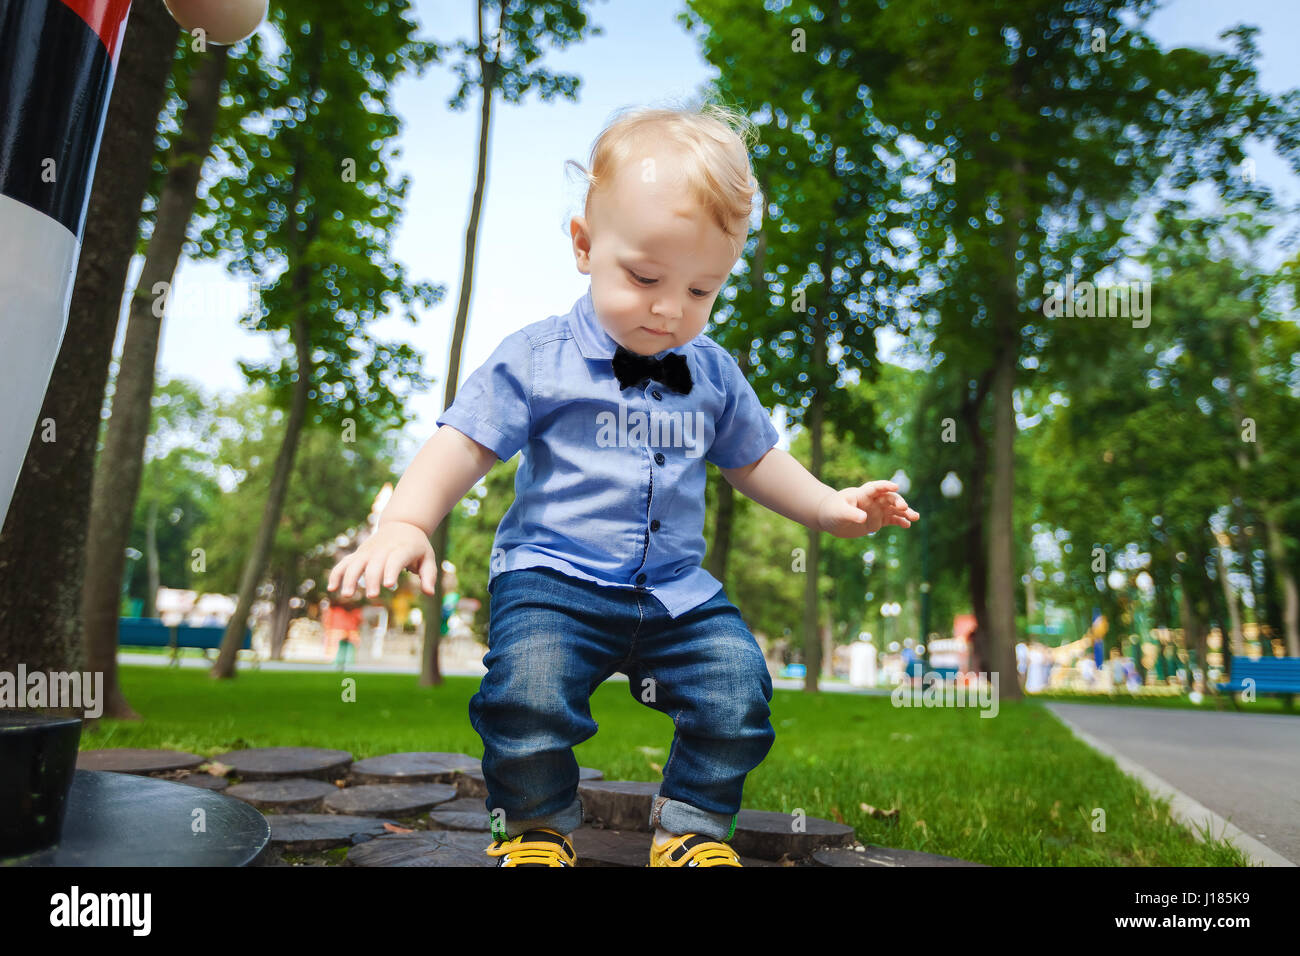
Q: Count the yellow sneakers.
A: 2